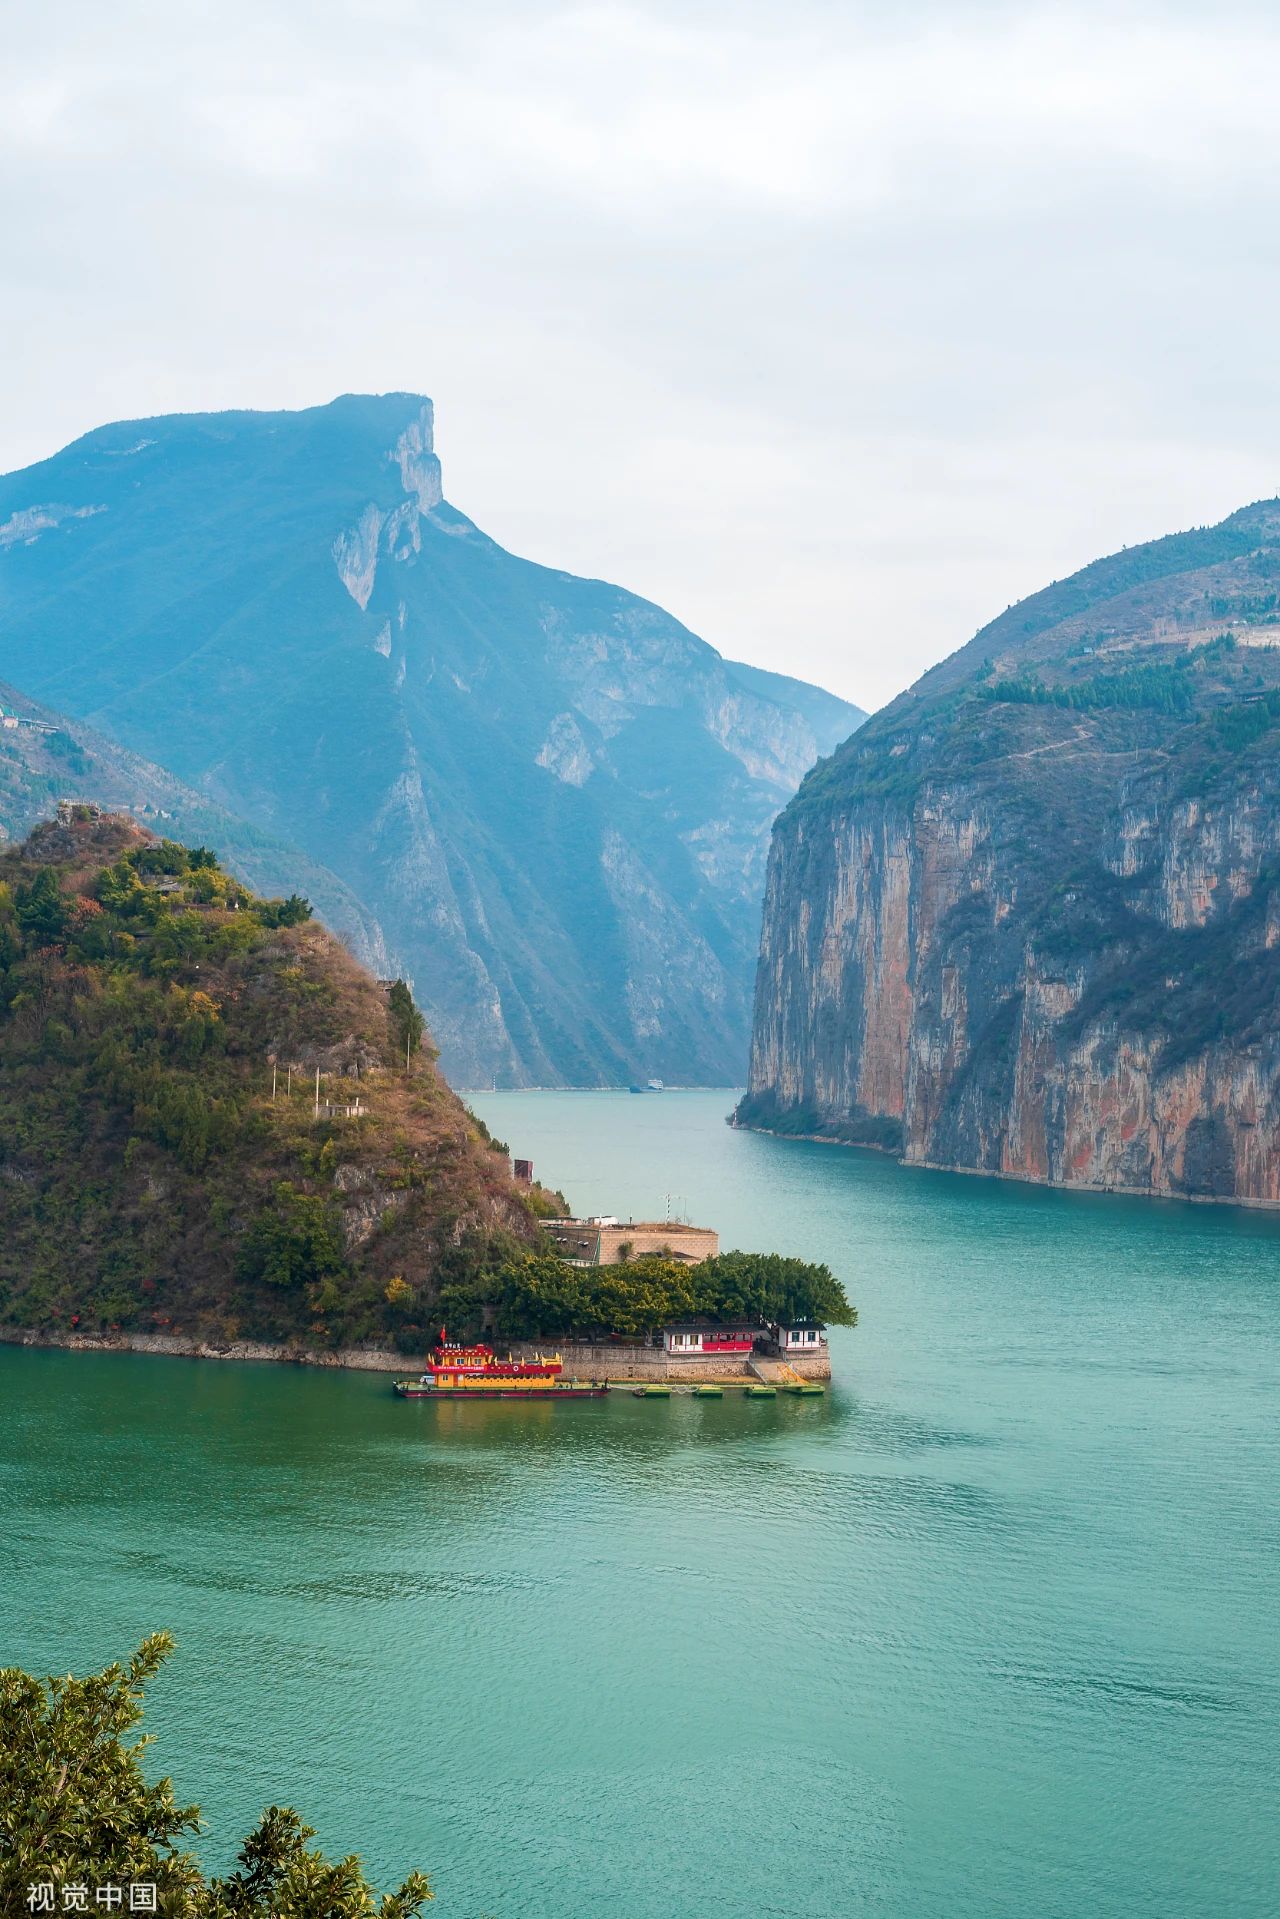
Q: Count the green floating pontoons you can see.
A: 4